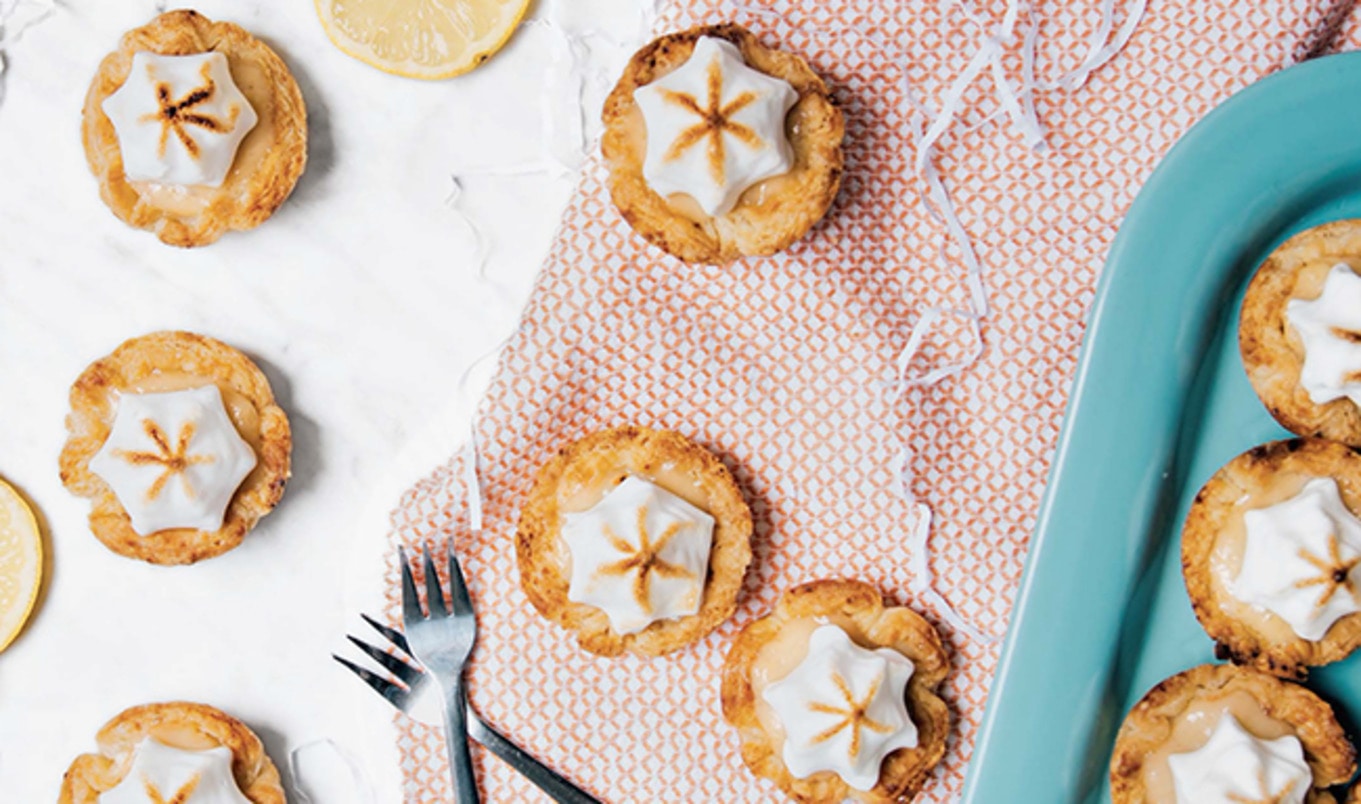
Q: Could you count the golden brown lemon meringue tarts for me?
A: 9